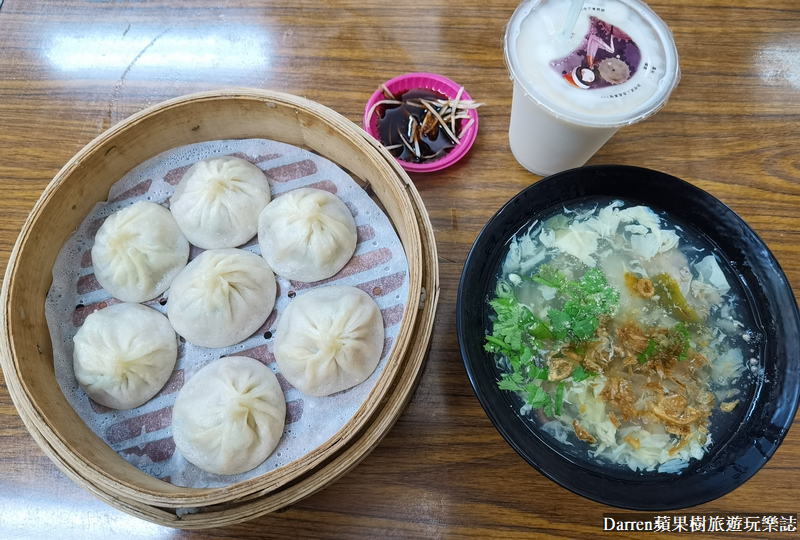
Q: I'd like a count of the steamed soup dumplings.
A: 7